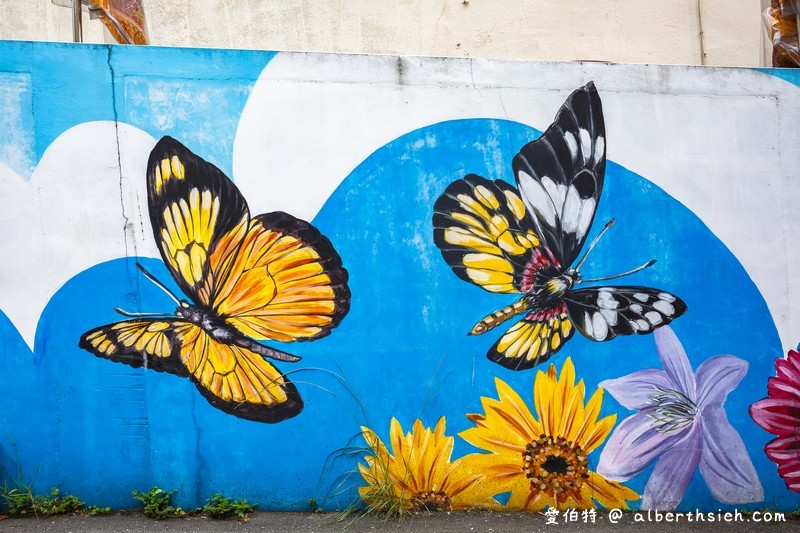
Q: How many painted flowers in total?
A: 4